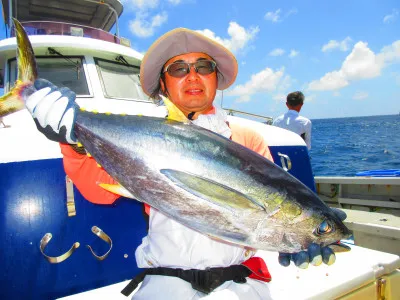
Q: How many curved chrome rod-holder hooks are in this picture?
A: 2